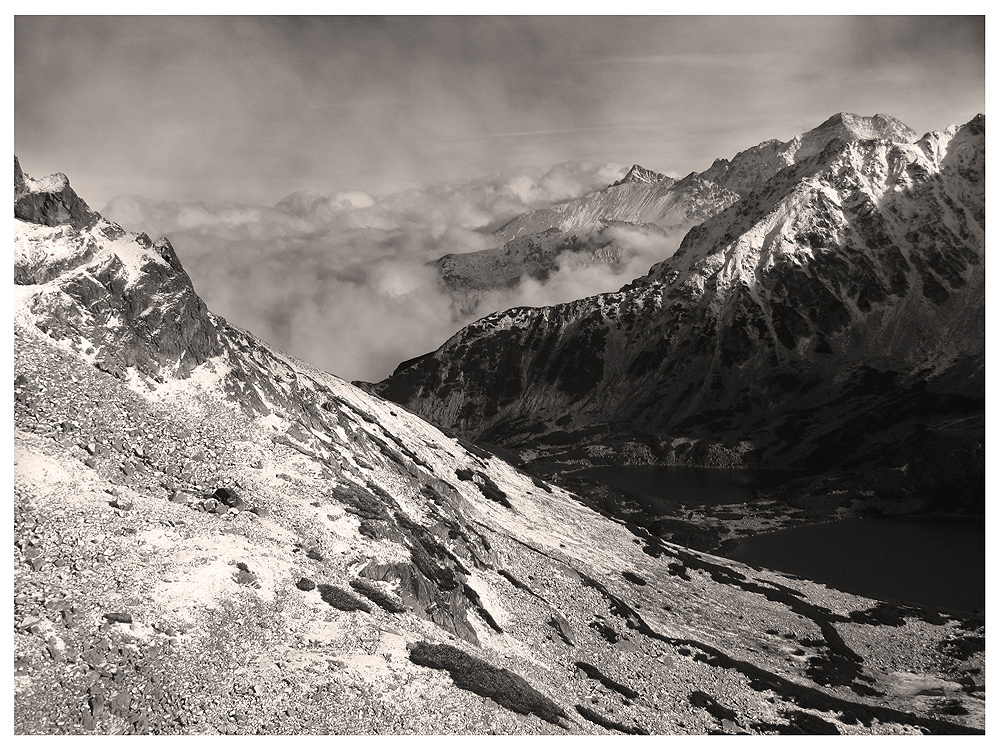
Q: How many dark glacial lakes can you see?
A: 2